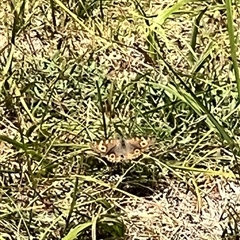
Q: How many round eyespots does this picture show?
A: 4